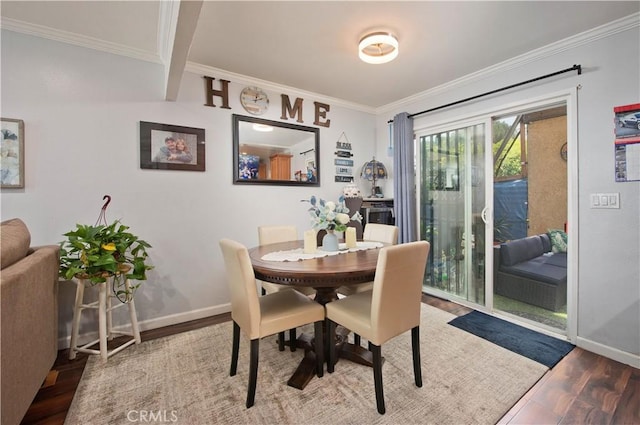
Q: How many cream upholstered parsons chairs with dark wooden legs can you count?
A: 4